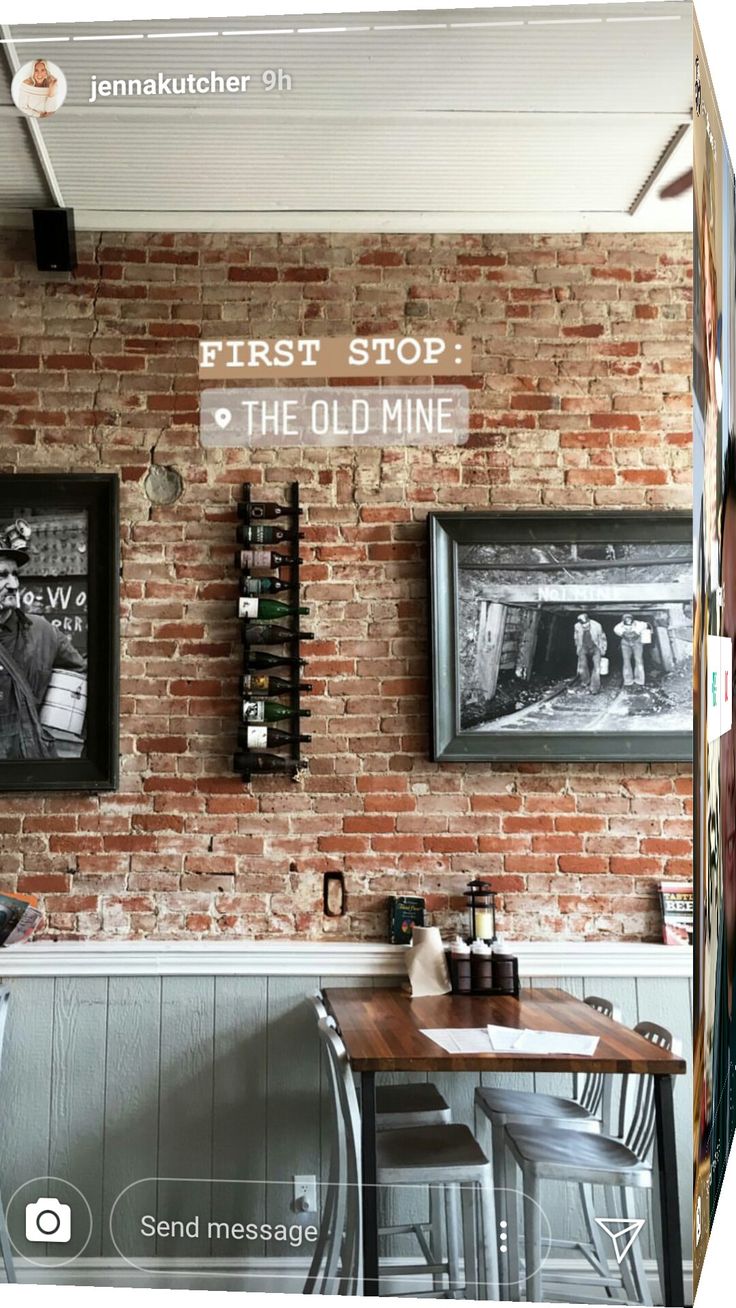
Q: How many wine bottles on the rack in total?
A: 11